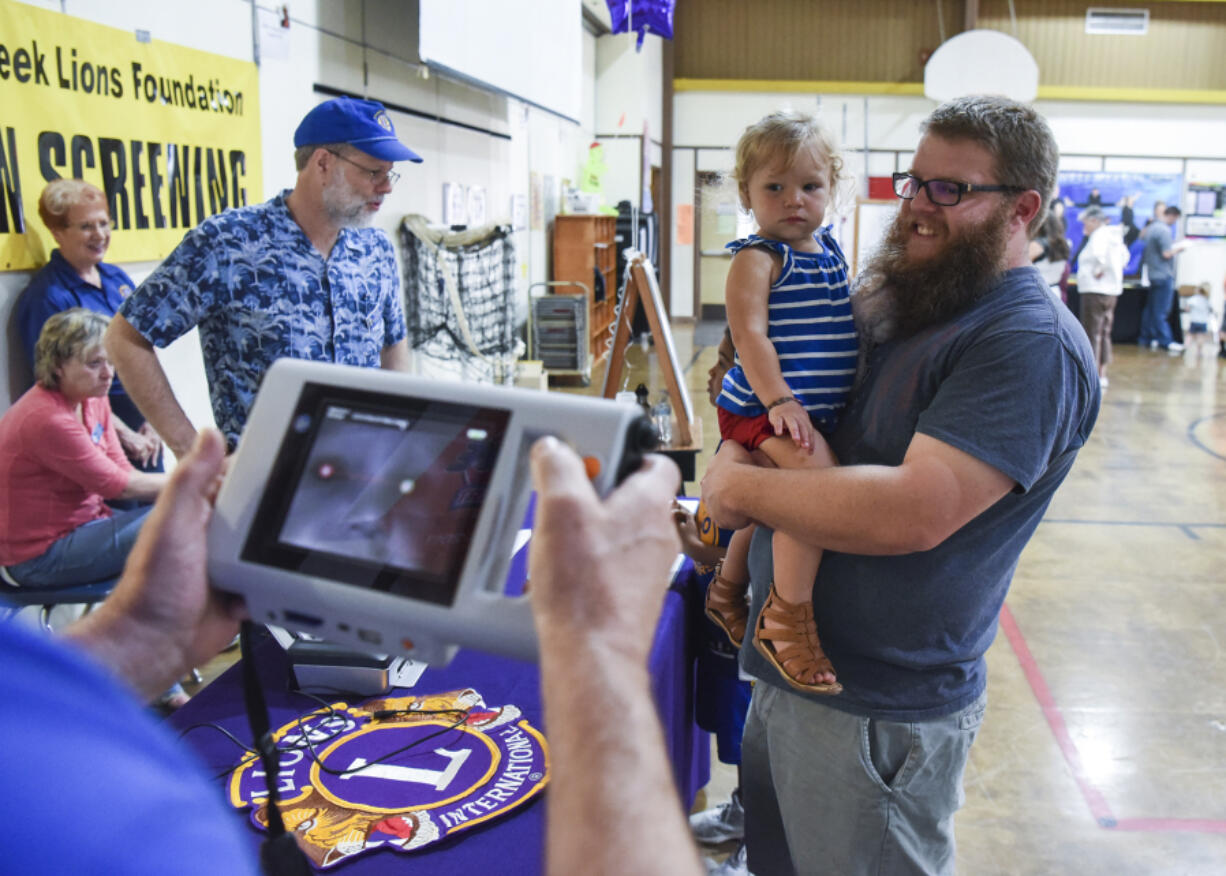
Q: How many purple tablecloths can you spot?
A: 1